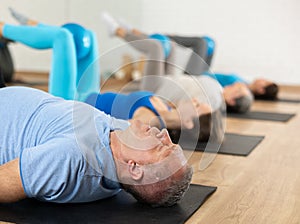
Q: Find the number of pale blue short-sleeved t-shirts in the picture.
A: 1